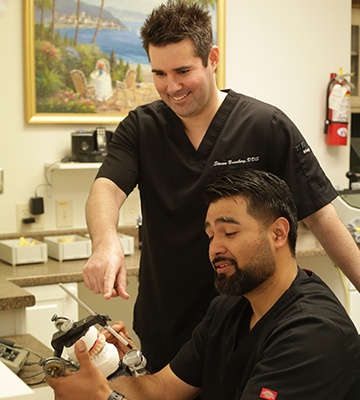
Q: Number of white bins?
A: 3